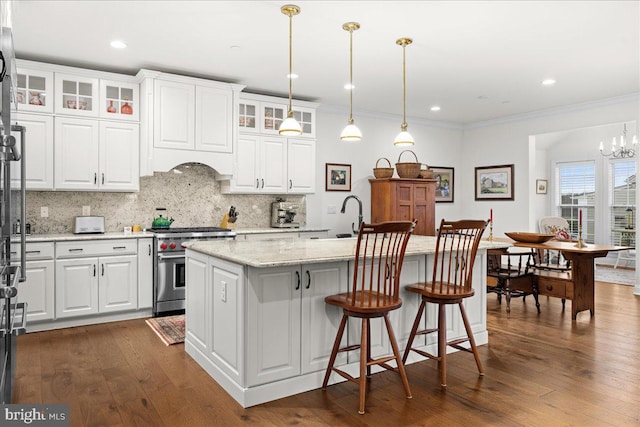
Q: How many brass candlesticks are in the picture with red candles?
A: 2